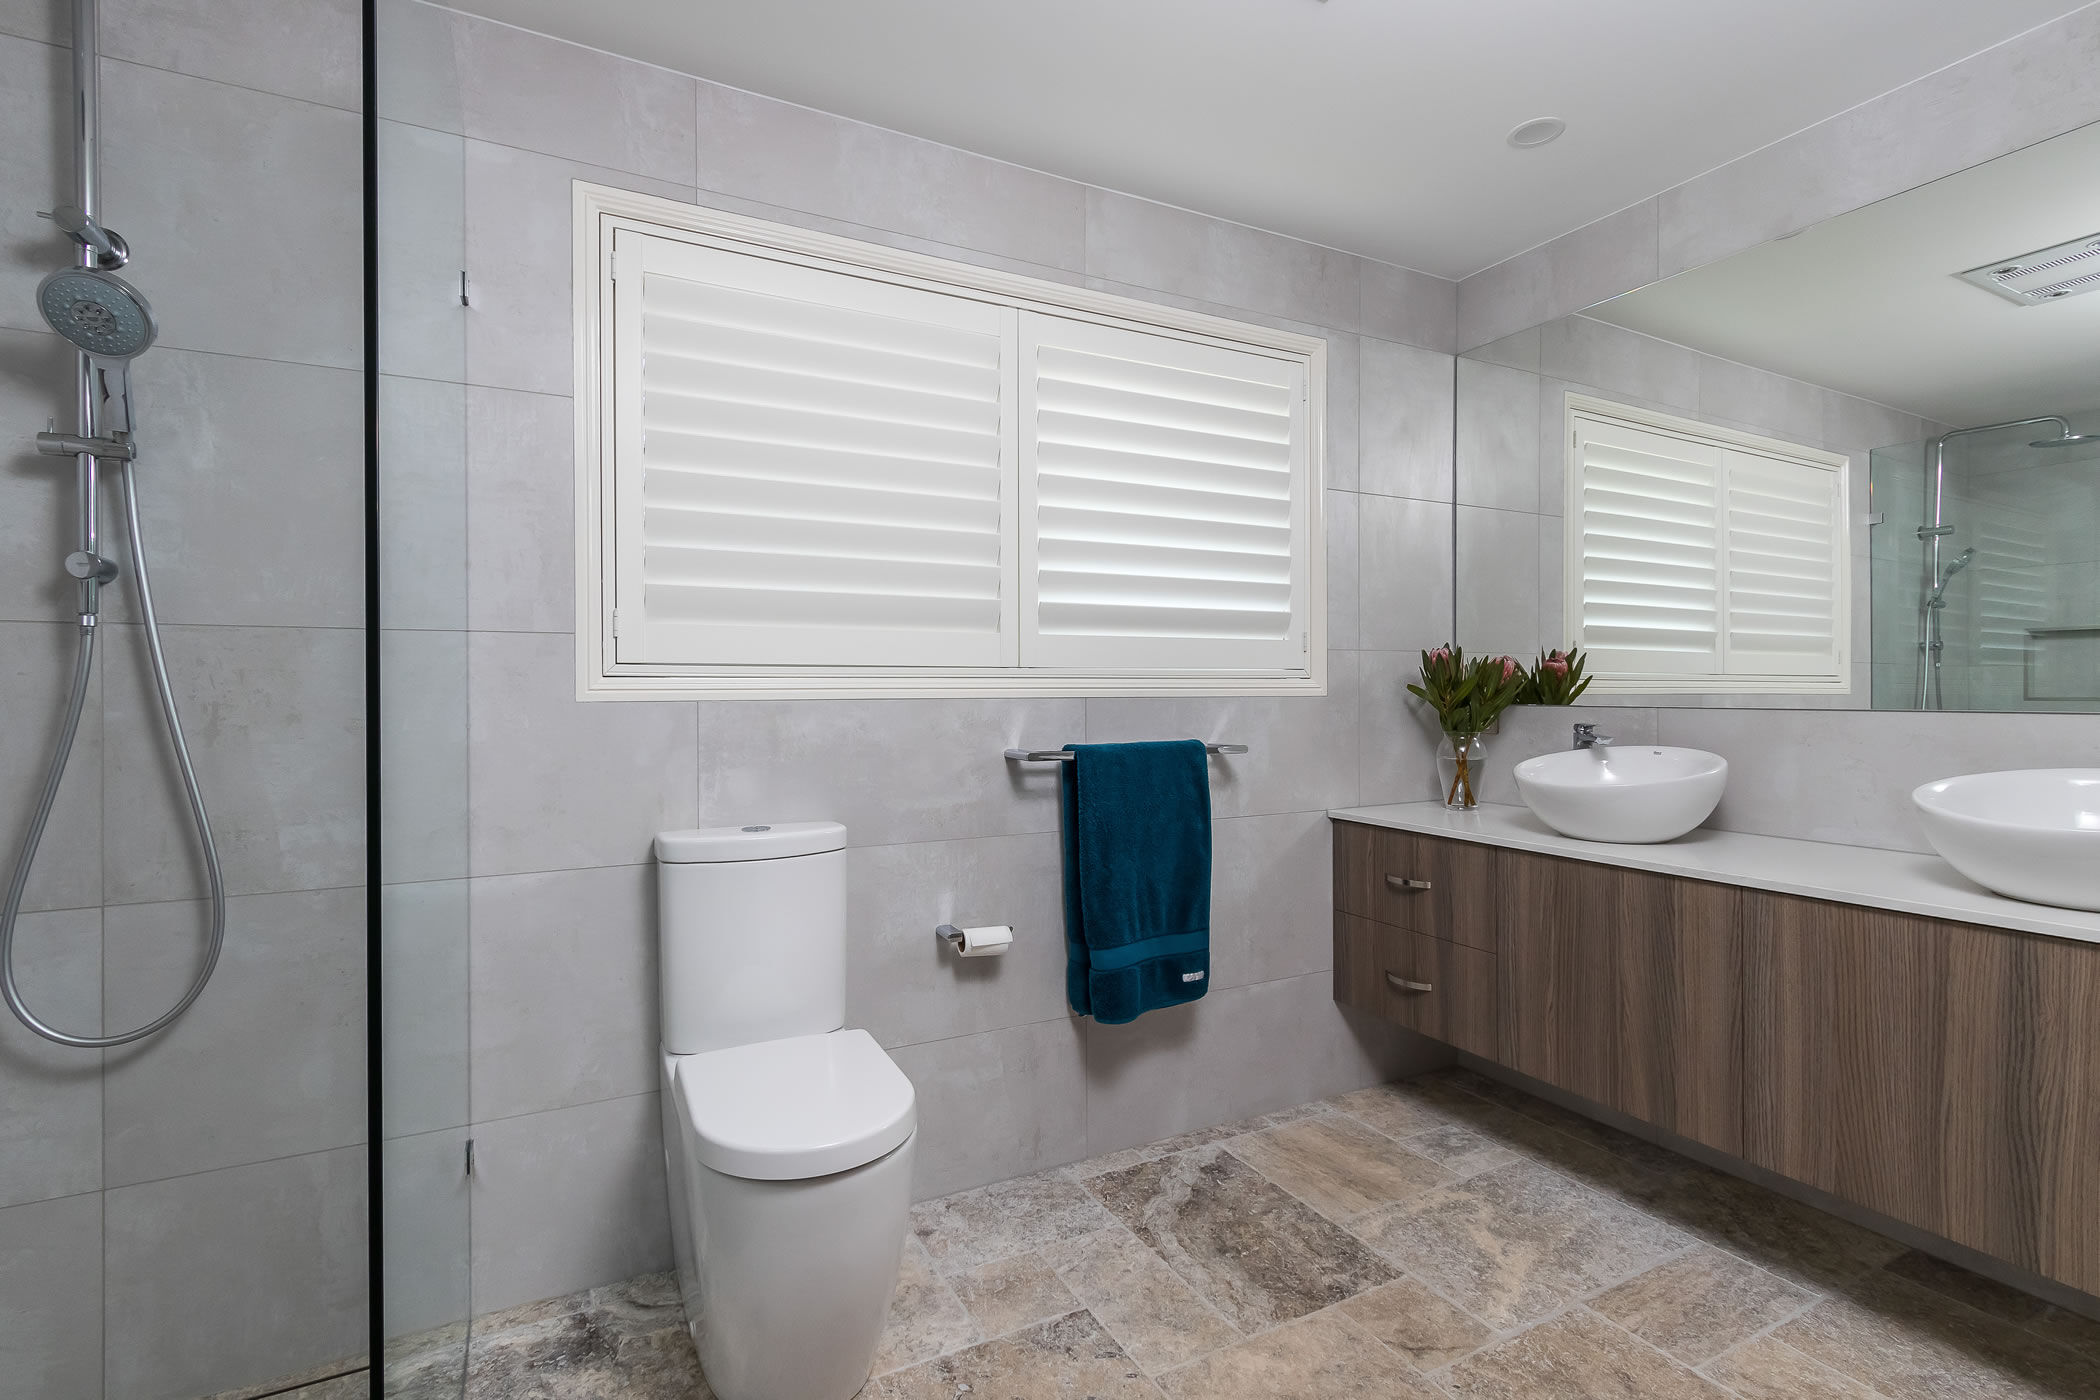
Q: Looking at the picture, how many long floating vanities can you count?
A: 1